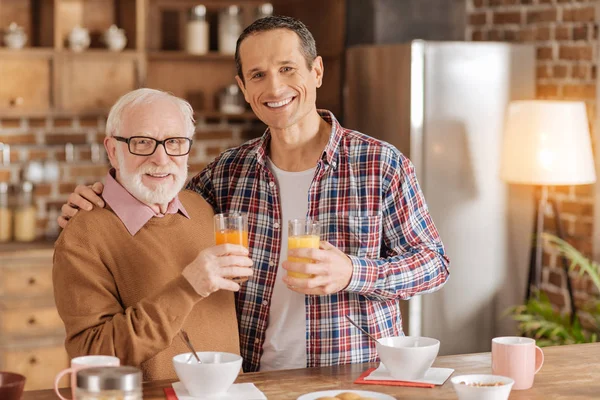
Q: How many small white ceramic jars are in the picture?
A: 3